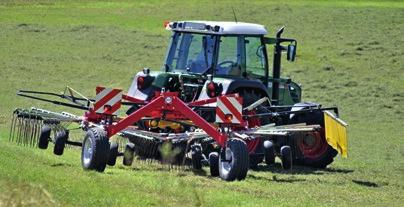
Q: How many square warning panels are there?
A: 2